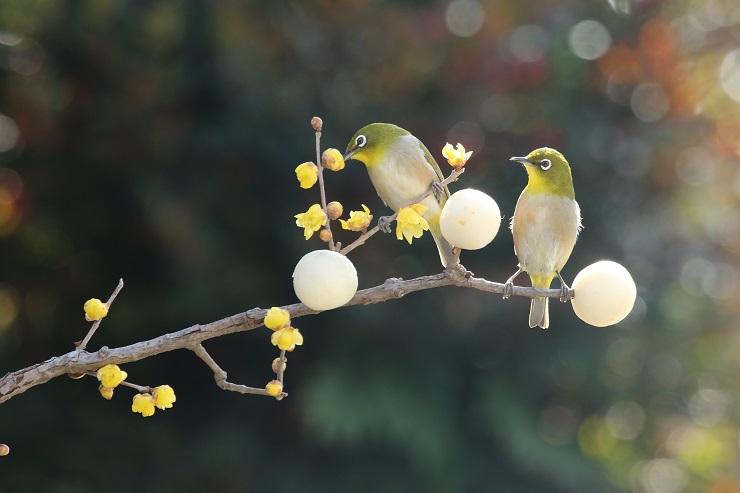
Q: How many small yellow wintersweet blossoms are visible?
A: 12